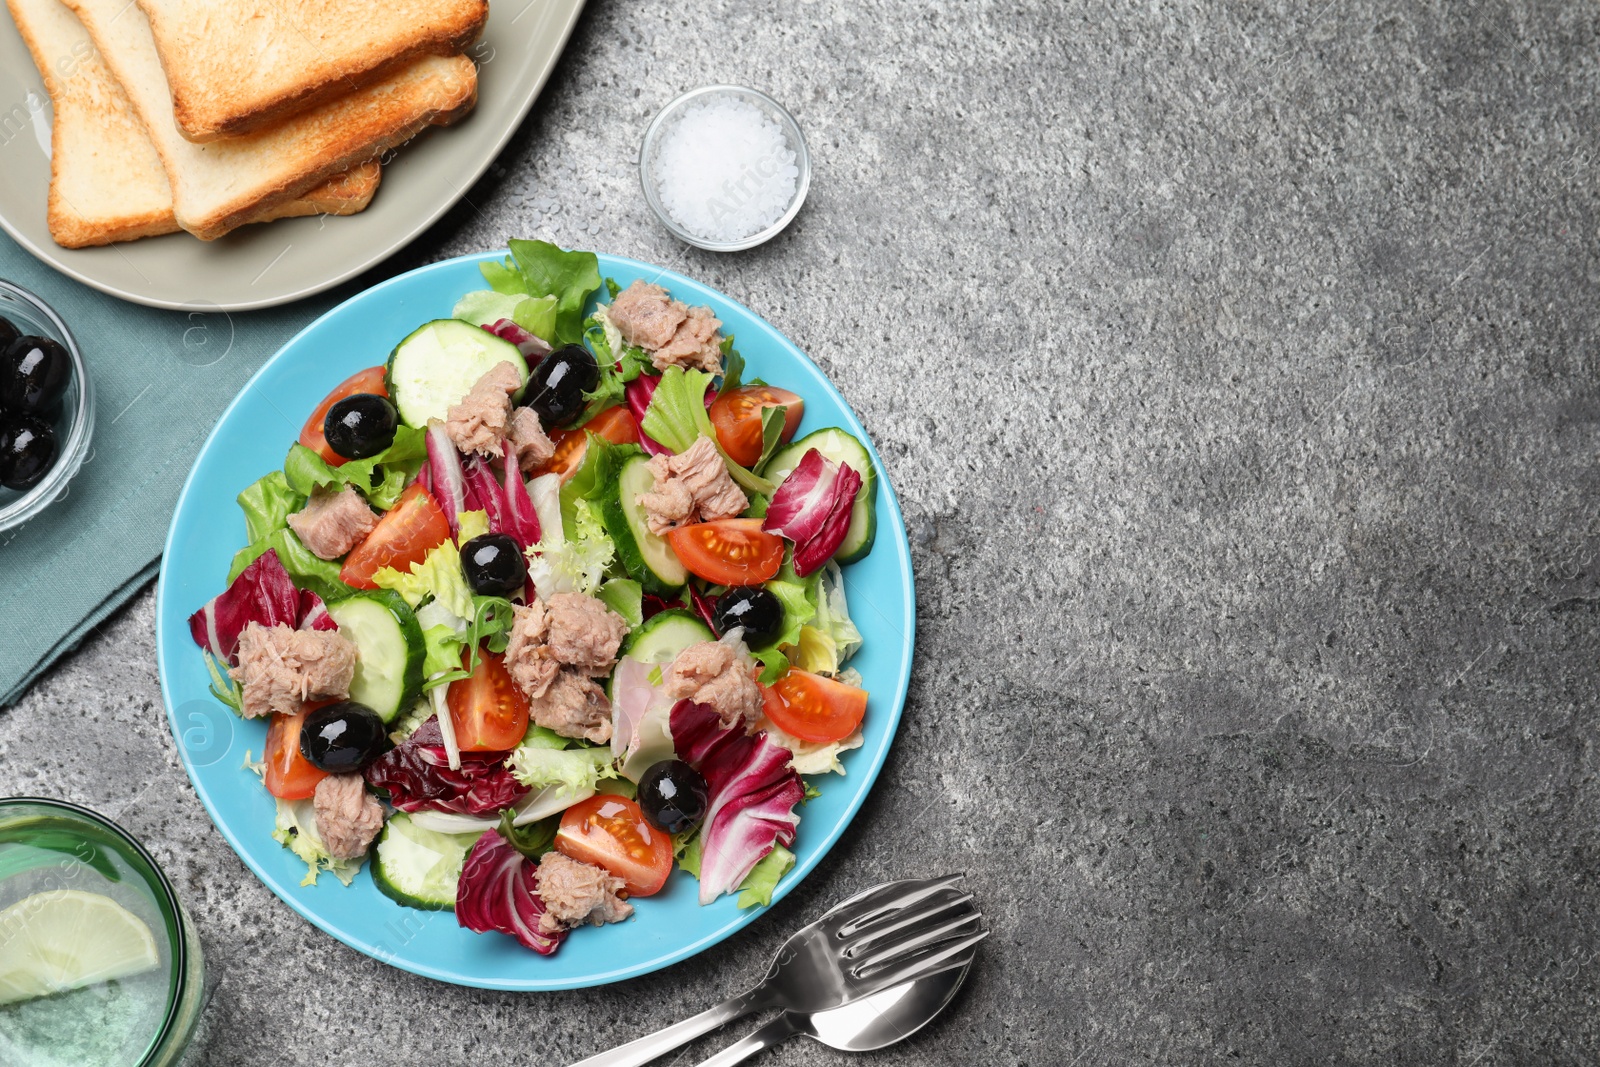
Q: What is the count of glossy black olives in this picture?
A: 9